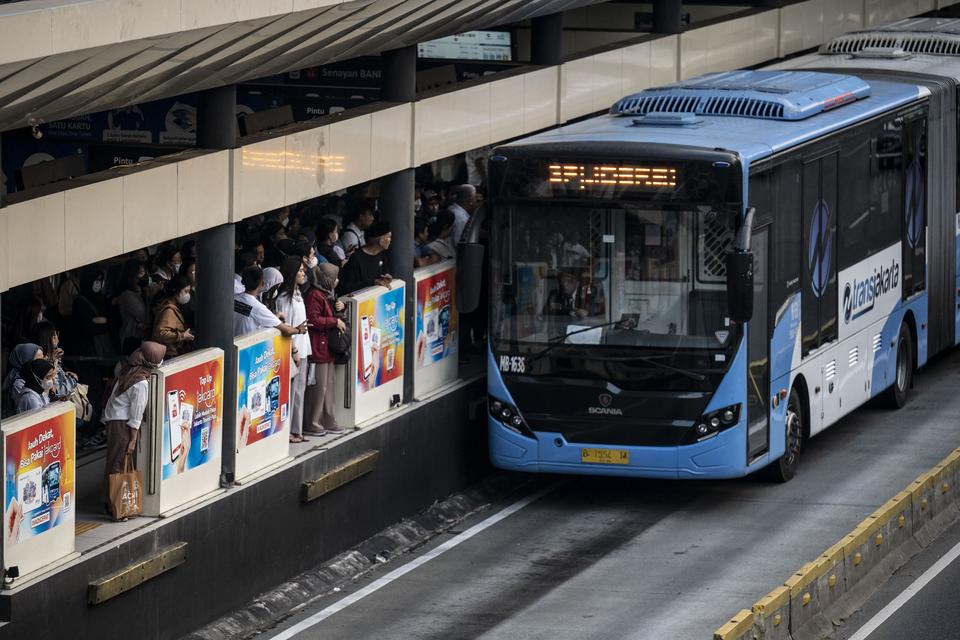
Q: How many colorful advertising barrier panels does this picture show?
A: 5